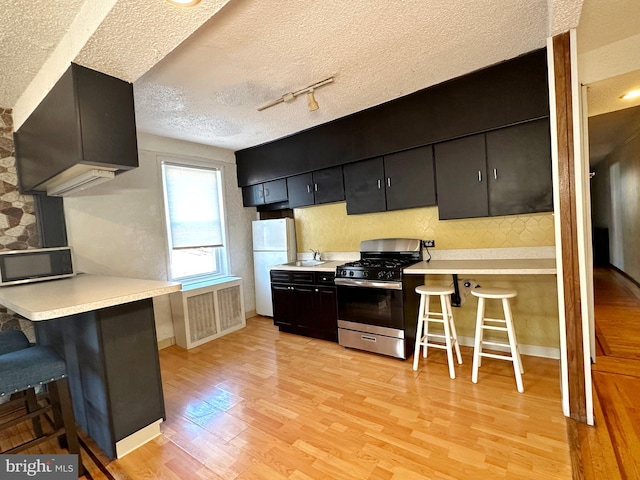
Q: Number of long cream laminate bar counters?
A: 2